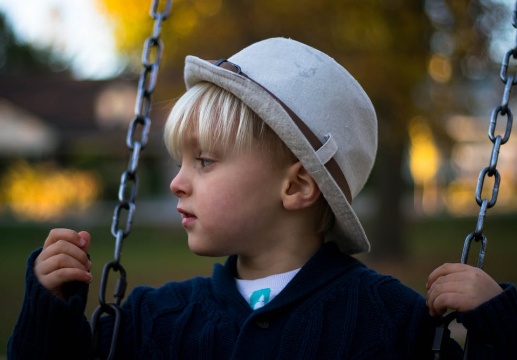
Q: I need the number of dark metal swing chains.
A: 2